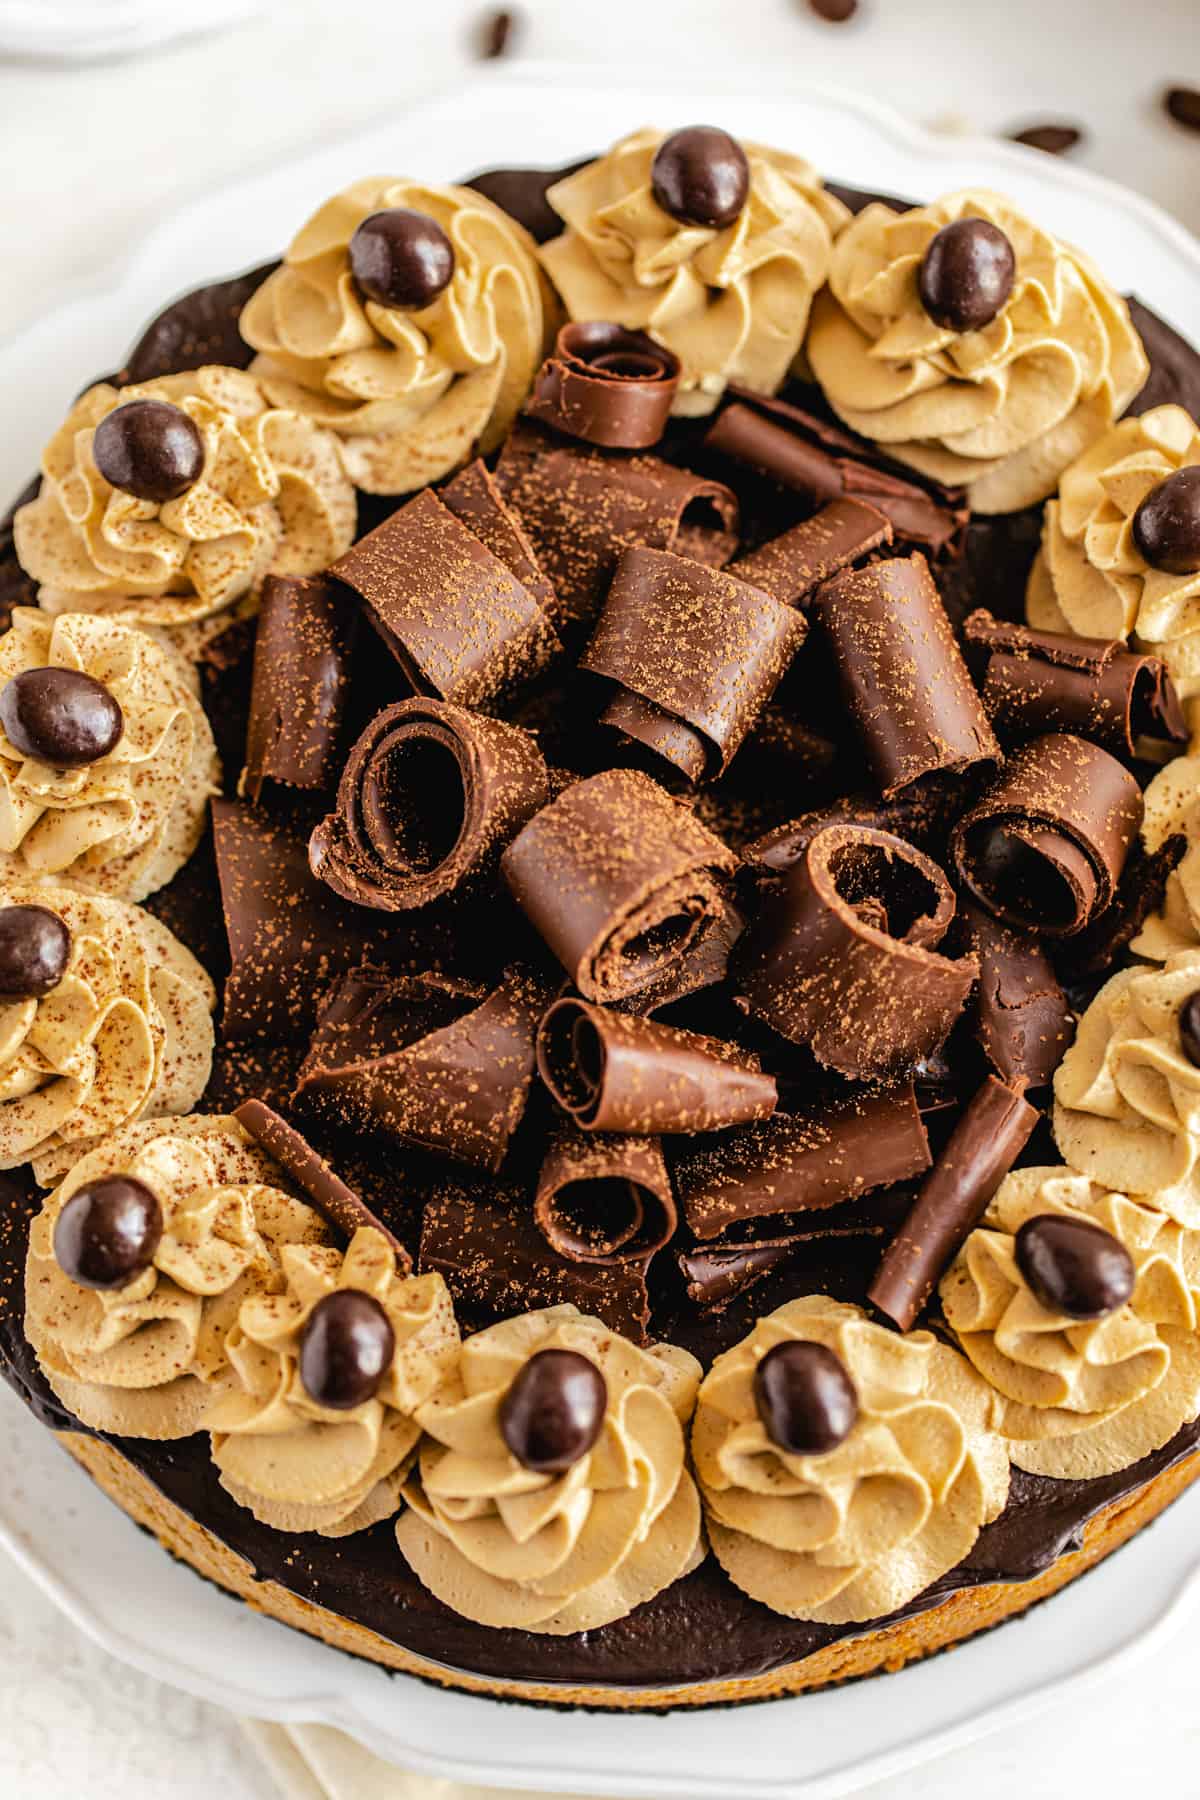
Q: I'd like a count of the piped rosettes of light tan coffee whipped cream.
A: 14